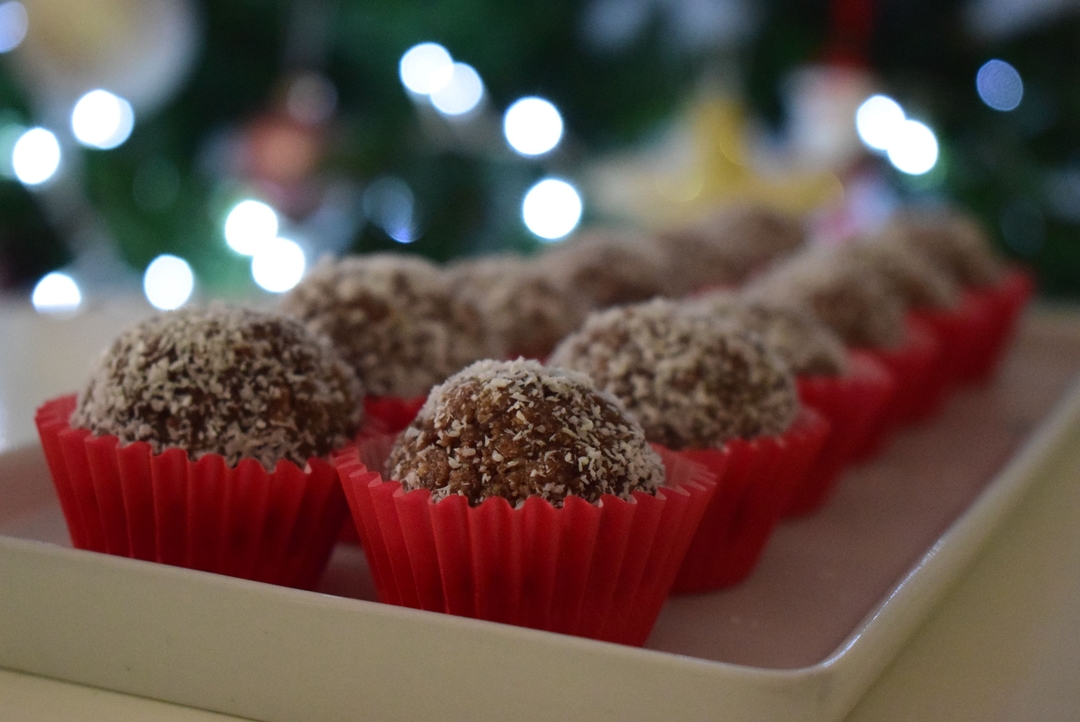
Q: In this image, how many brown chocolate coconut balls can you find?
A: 12